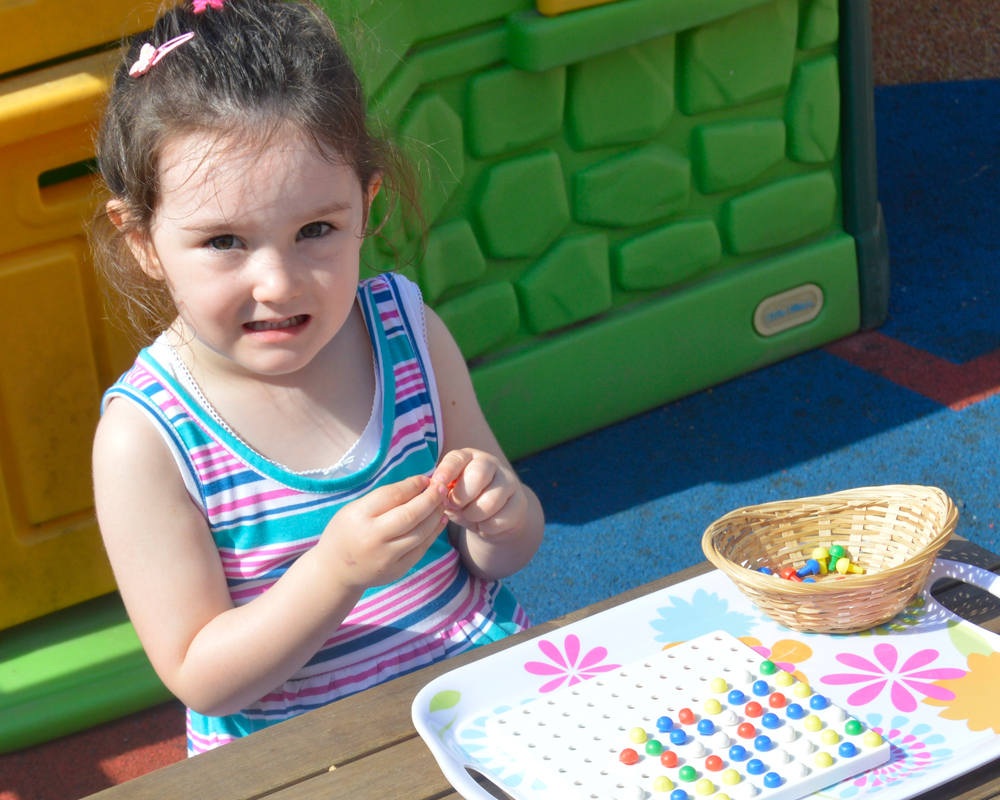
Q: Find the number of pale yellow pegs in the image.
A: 15